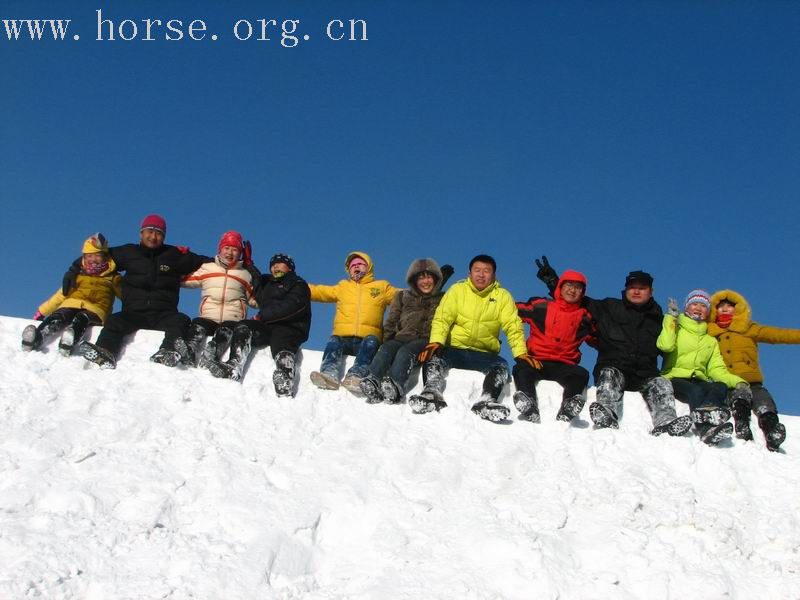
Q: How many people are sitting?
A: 11